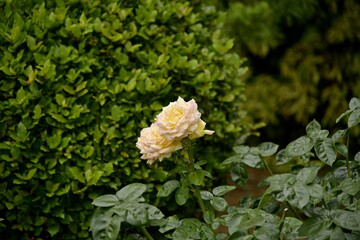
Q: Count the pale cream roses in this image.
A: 2